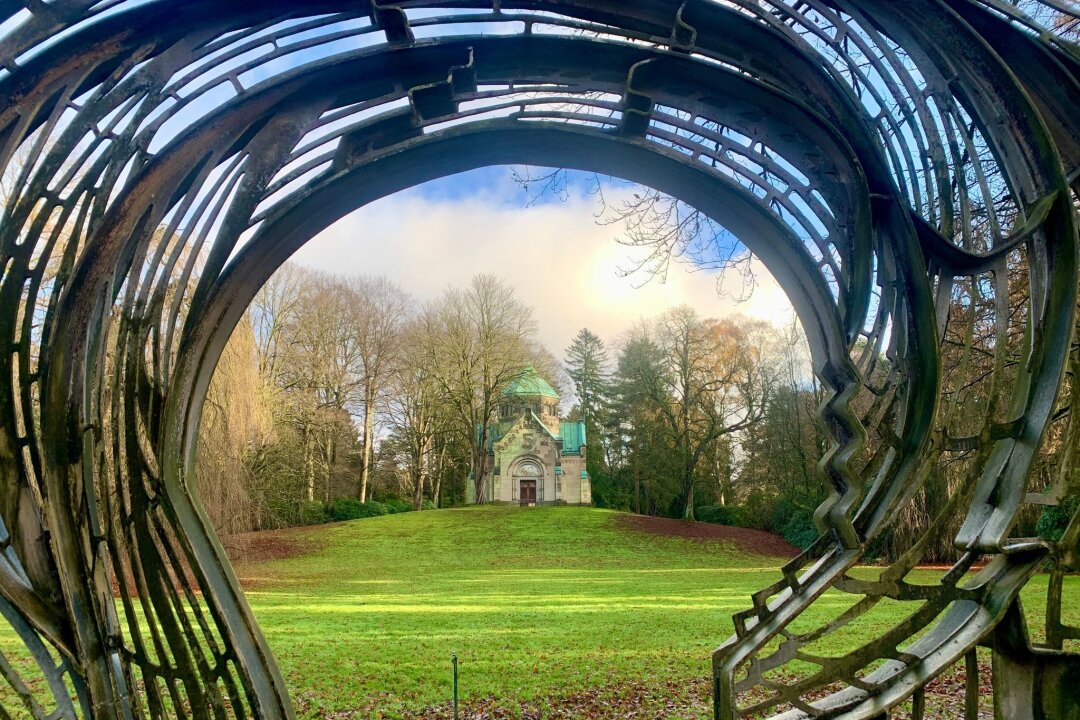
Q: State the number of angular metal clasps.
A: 4